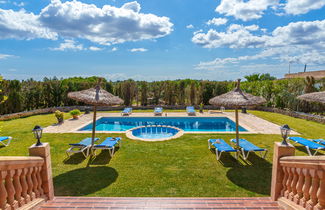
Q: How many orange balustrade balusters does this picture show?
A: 14